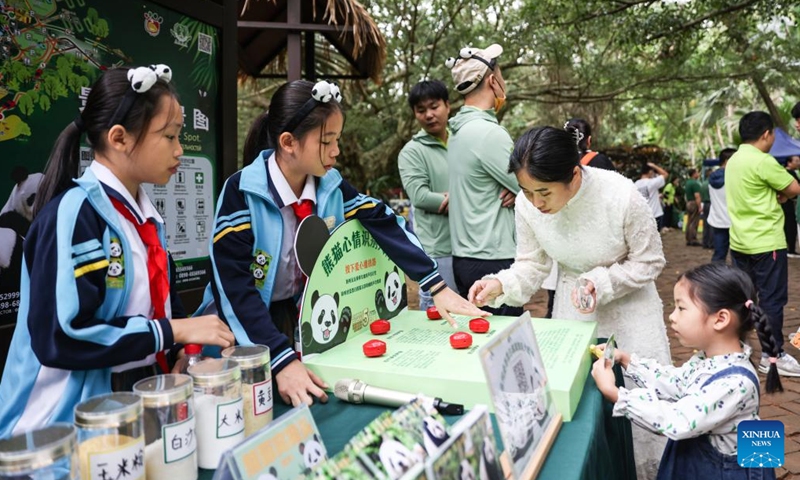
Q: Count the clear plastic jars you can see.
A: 5